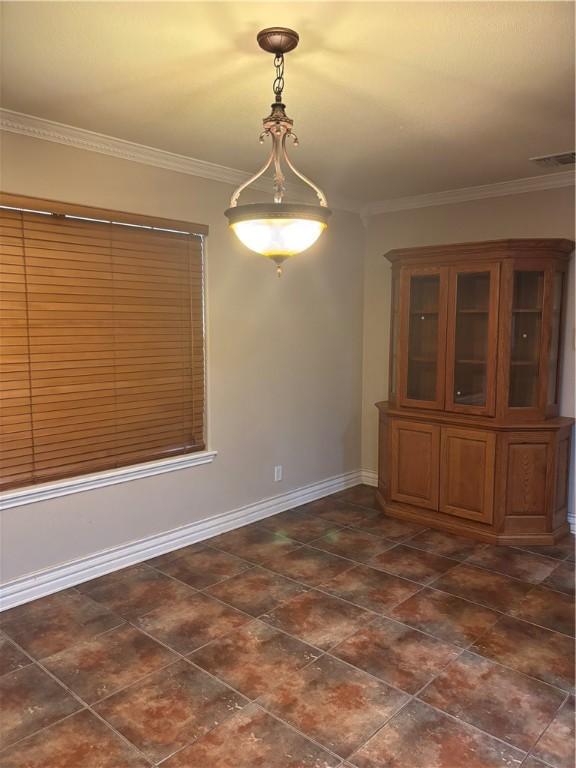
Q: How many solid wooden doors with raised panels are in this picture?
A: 2